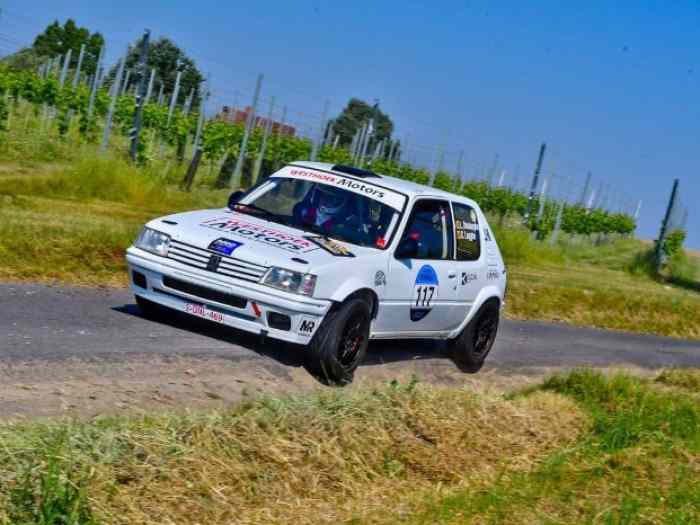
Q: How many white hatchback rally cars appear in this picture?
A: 1